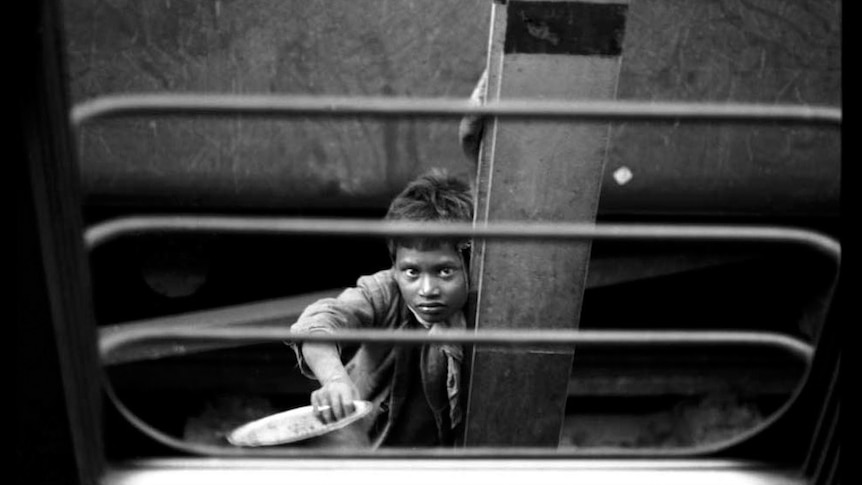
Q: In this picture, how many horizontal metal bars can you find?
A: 3